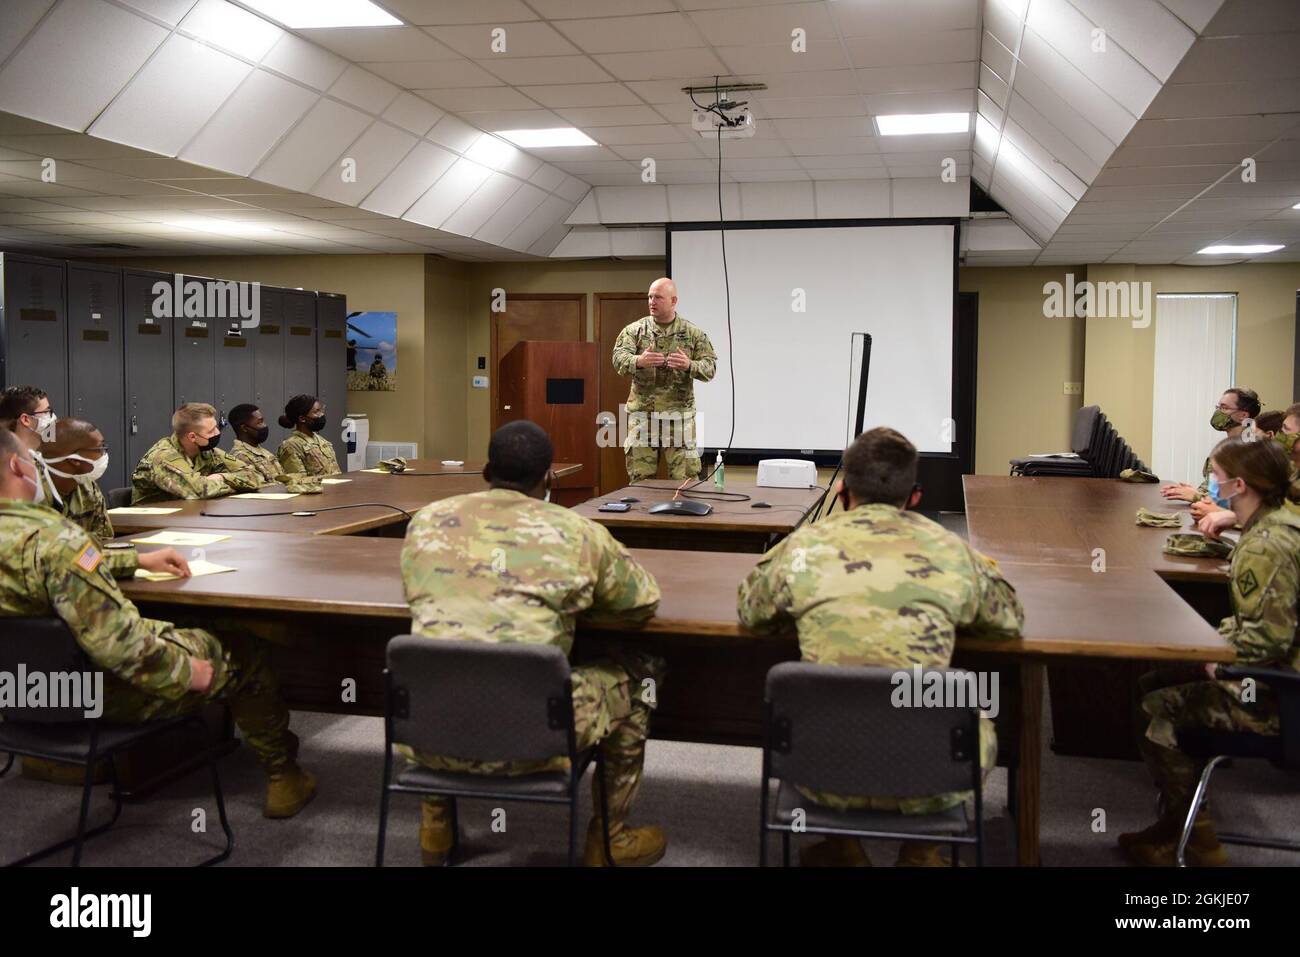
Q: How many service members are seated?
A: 12